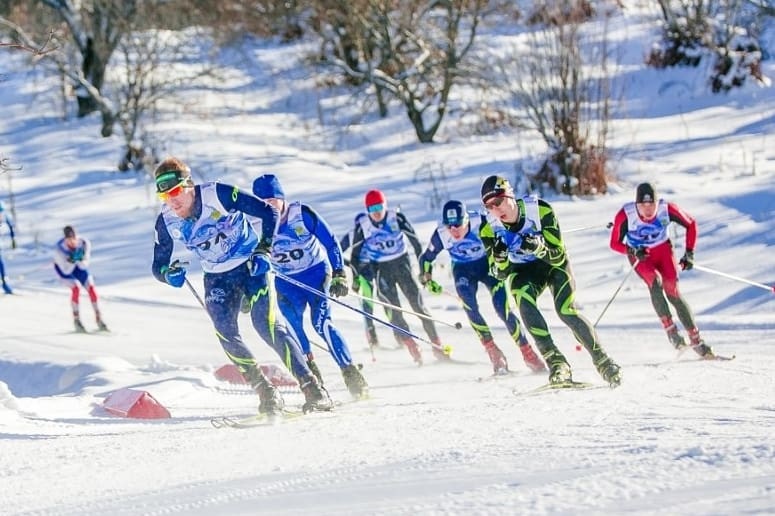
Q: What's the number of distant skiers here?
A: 2